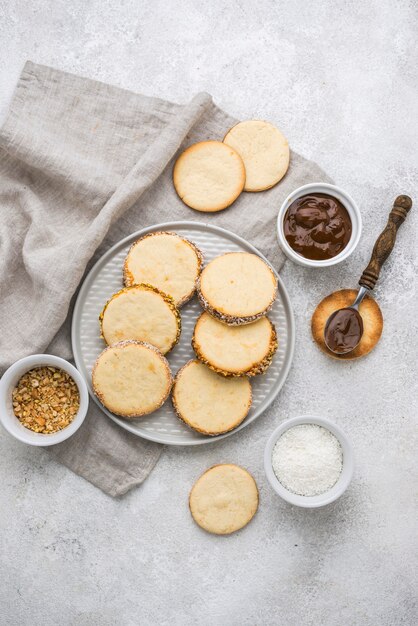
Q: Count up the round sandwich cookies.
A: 6